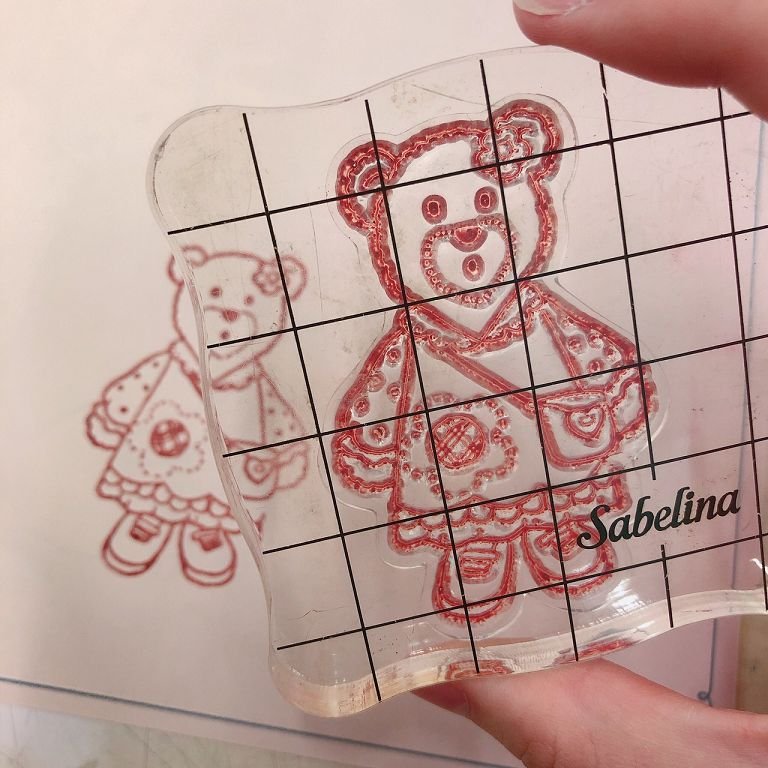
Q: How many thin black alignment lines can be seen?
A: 10